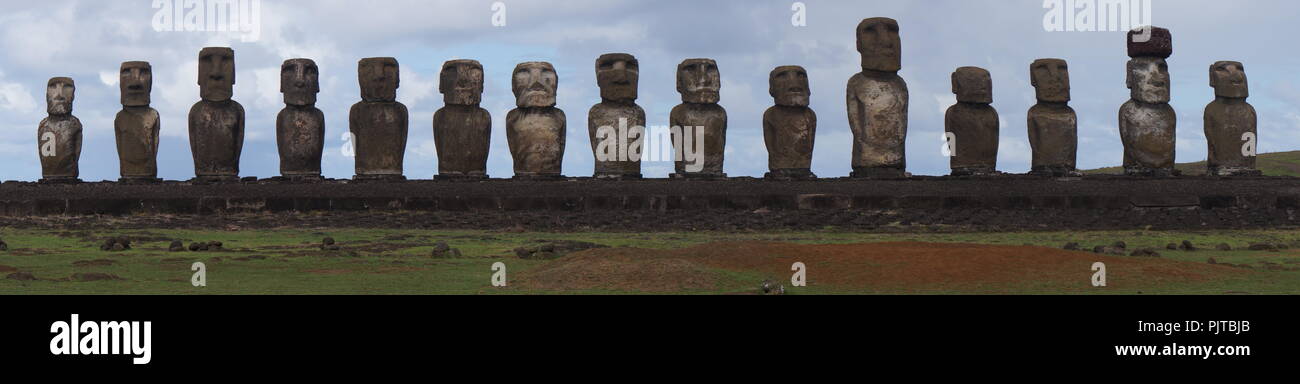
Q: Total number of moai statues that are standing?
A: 15